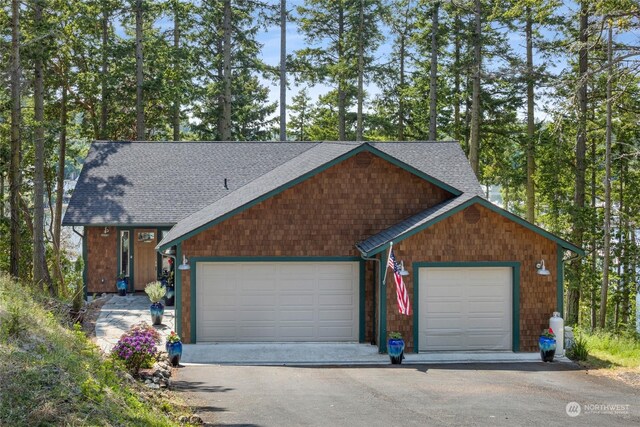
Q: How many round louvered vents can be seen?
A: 2